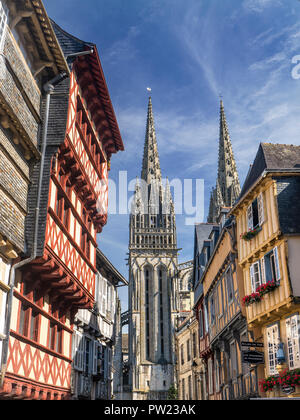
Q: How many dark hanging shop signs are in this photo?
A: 2